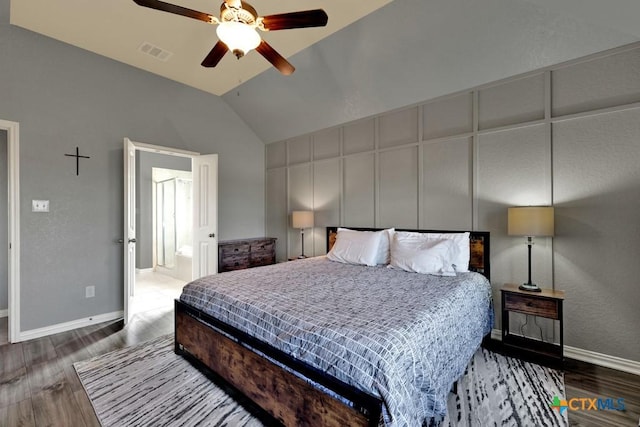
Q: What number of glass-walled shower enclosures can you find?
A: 1